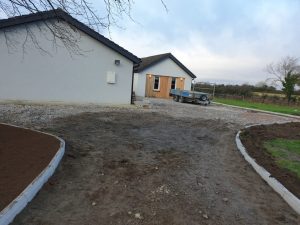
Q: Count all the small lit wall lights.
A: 2